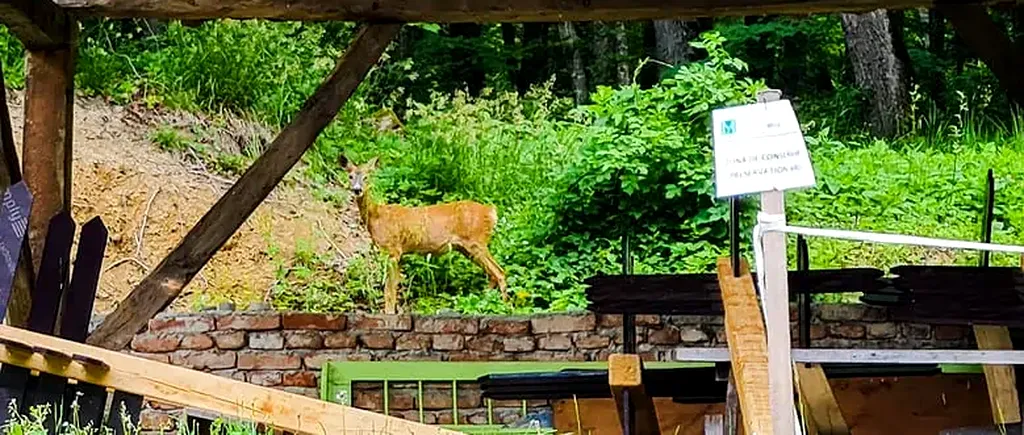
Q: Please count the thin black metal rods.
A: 4